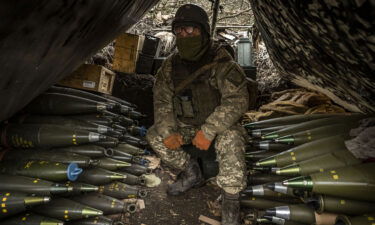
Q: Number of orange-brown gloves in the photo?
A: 2